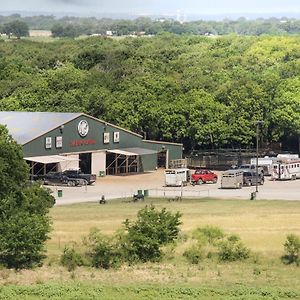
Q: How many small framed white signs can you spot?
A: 4